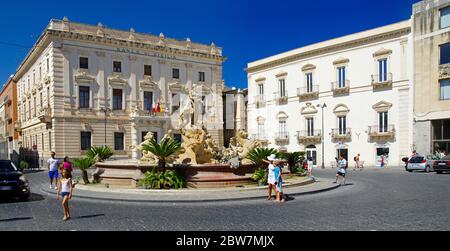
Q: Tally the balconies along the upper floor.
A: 5